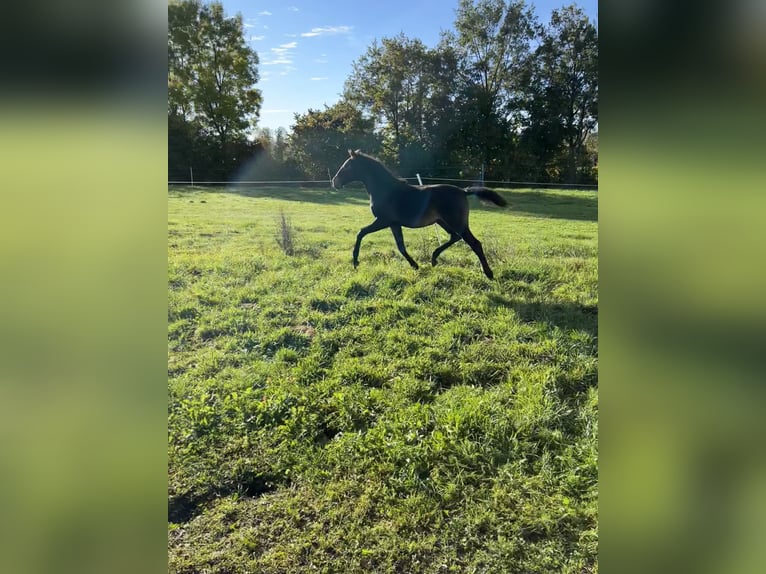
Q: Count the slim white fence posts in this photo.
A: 4